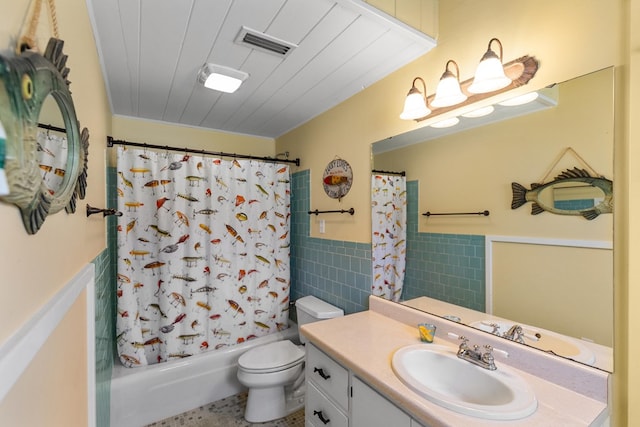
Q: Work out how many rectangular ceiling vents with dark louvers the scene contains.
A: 1